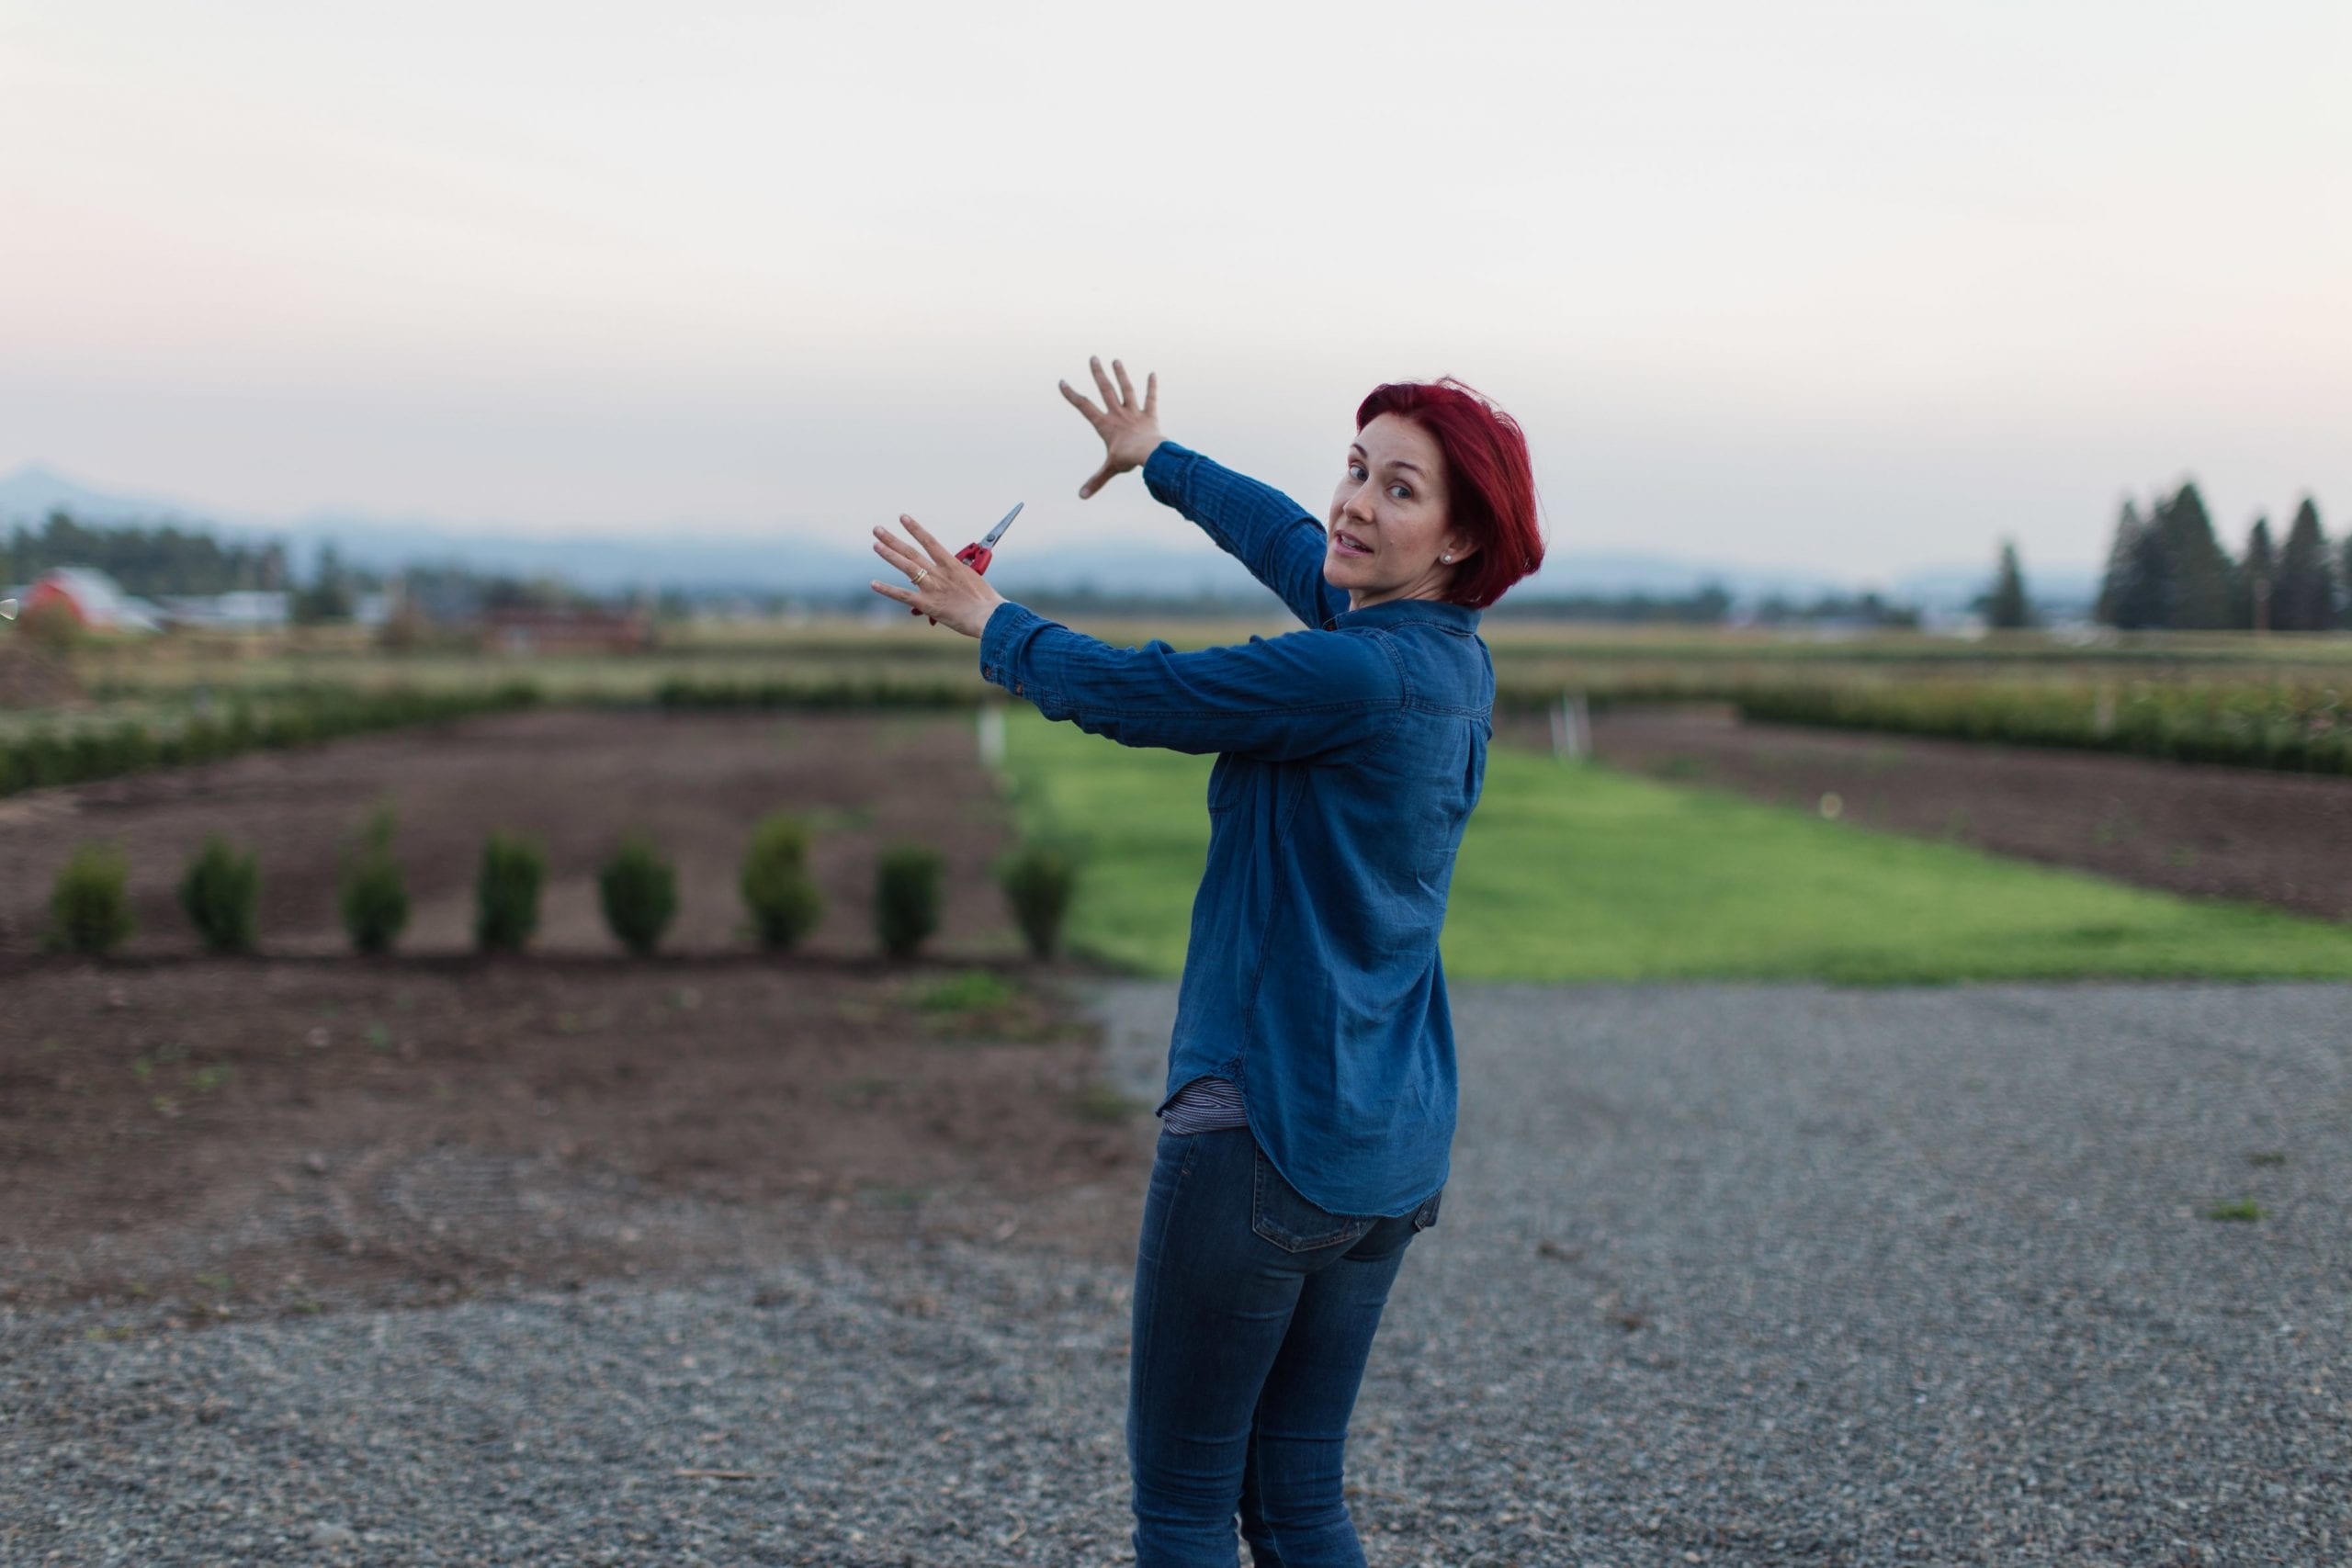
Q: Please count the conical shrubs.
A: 8